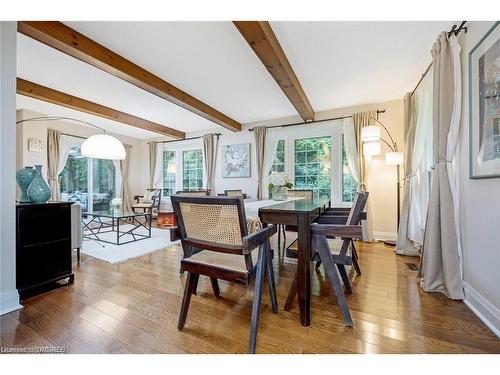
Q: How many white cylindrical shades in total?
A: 3